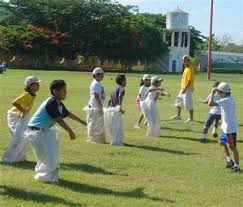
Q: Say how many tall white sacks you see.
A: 5